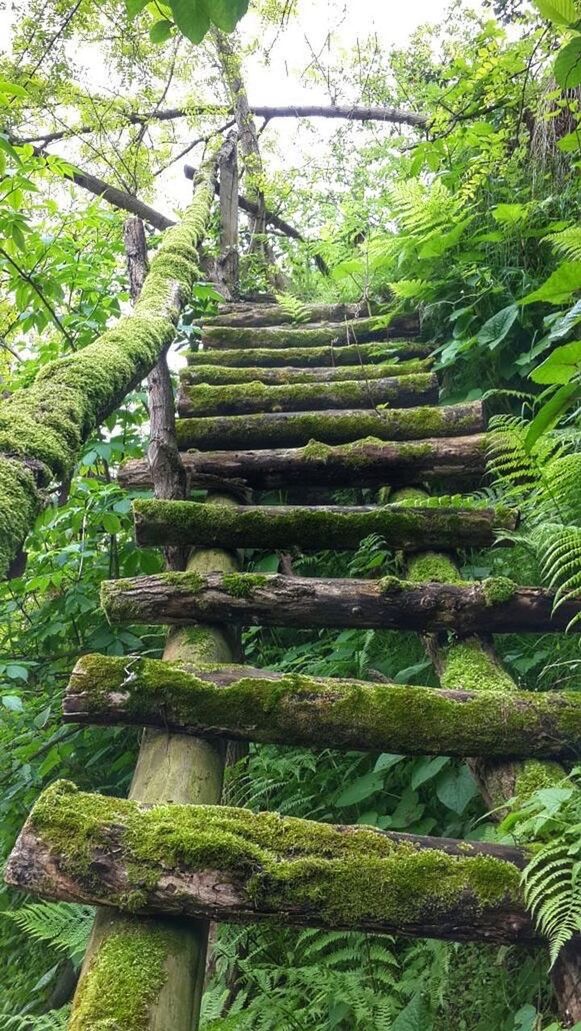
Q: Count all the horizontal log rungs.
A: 11